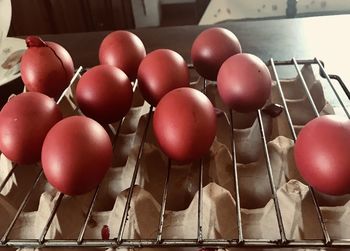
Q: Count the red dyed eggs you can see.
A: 10